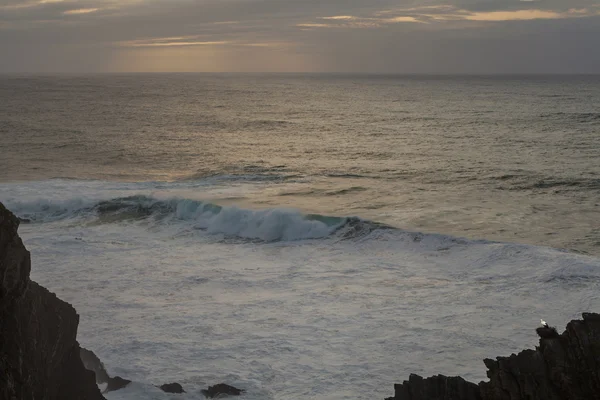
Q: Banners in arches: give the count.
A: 0